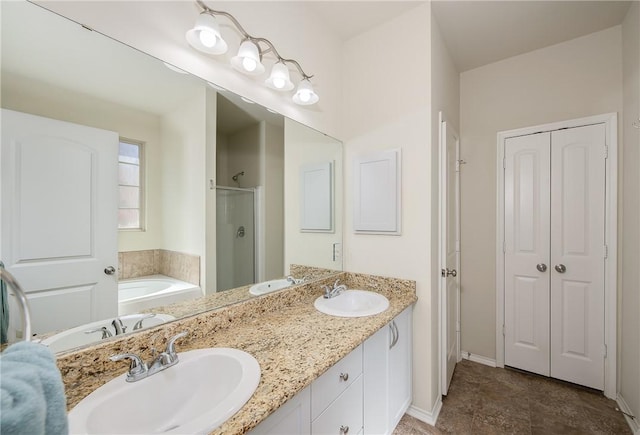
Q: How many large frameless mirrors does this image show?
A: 1